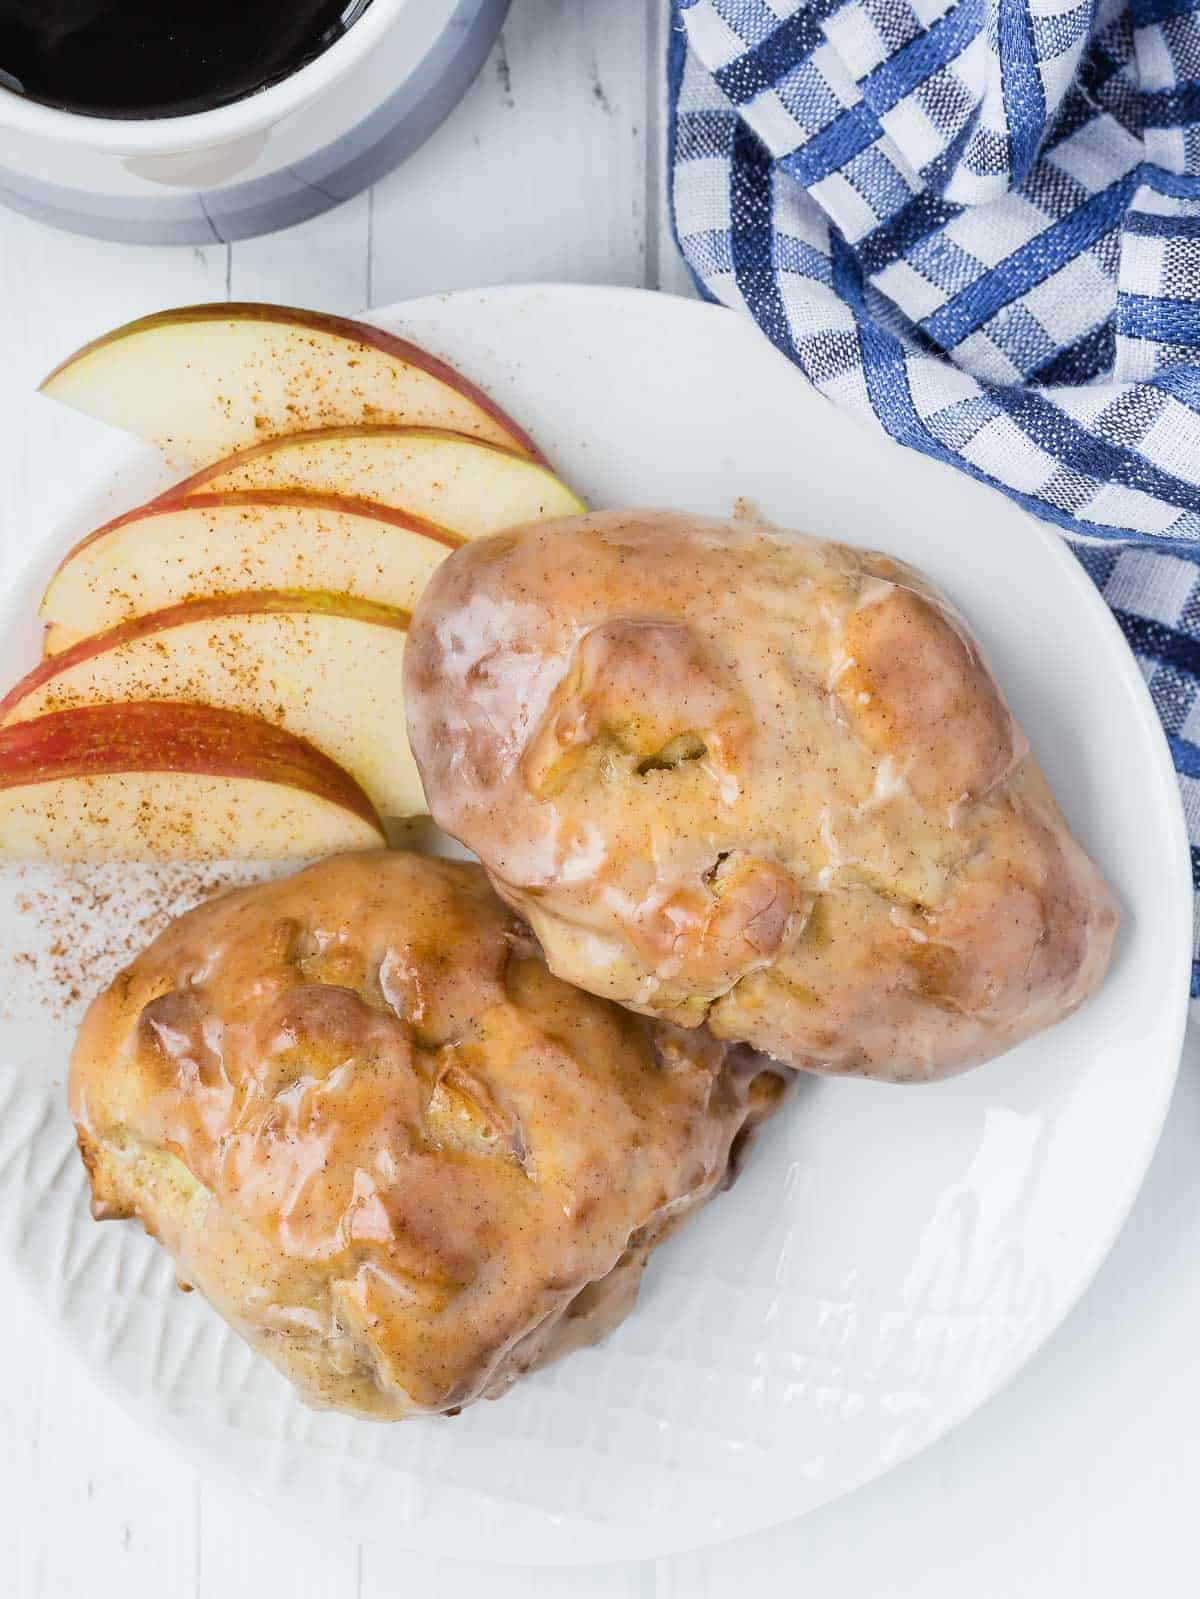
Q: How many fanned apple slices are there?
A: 5